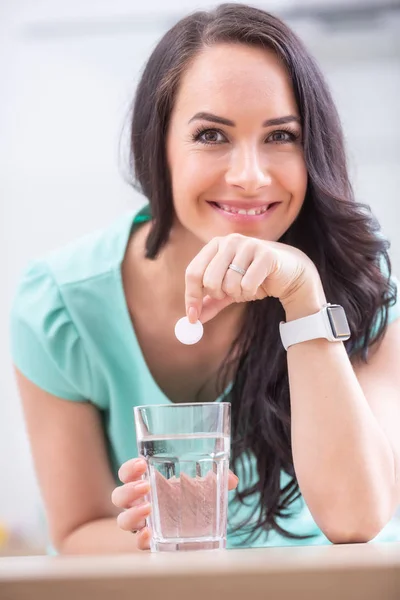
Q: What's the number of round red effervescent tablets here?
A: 0